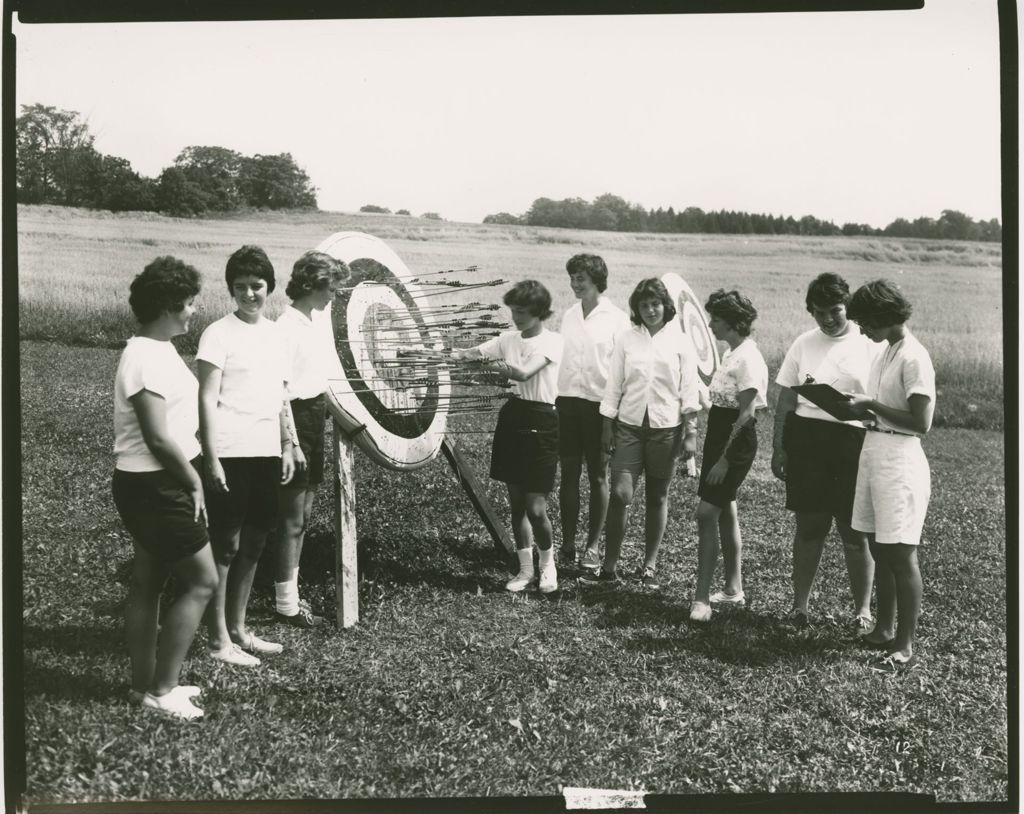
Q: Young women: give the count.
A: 9